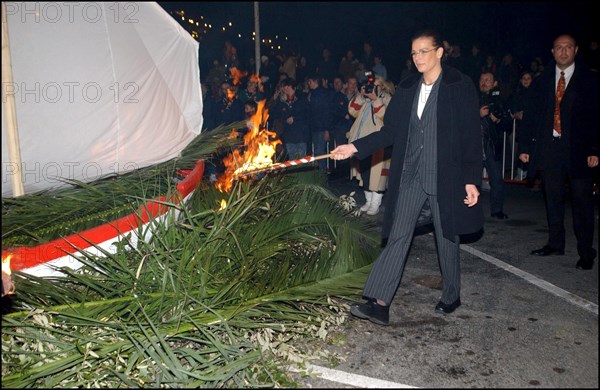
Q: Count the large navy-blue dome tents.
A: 0